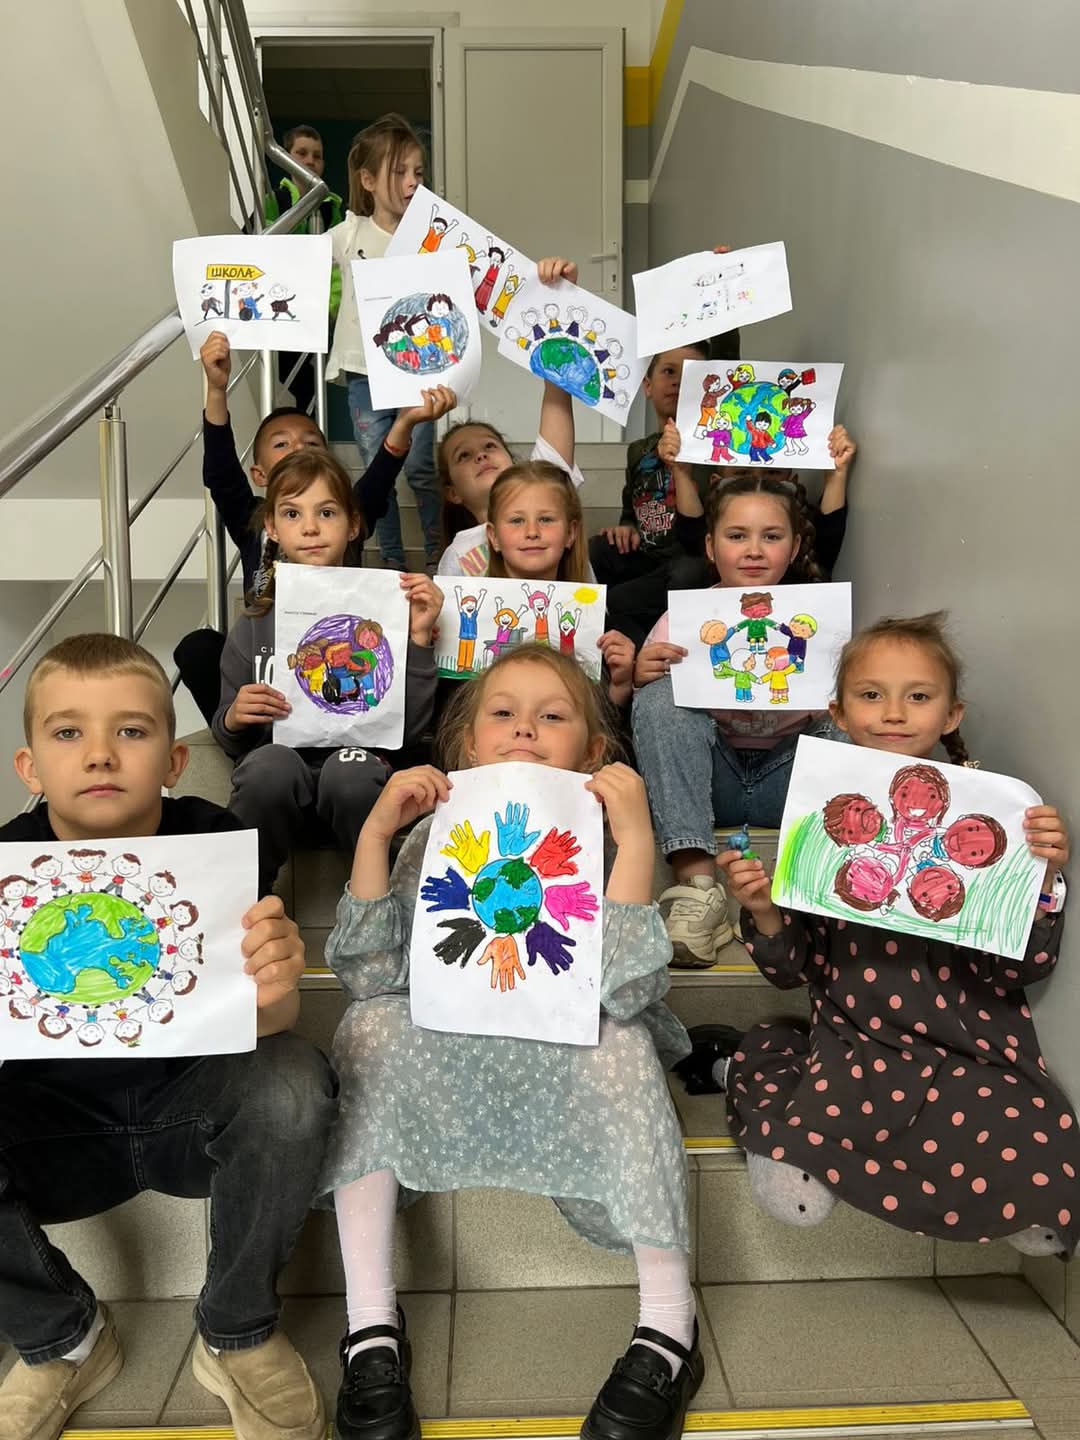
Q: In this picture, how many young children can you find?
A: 12